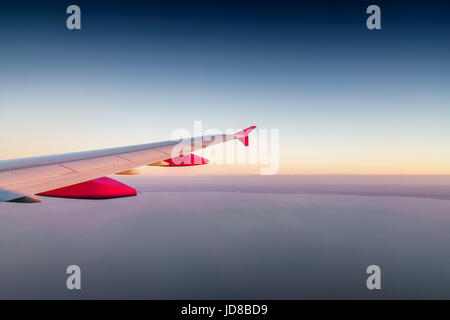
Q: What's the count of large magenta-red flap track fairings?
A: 2